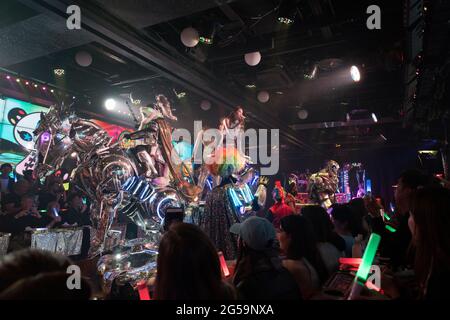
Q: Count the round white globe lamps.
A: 6